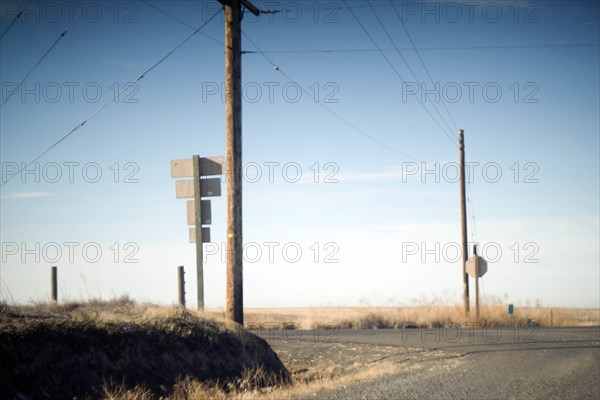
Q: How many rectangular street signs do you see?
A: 4